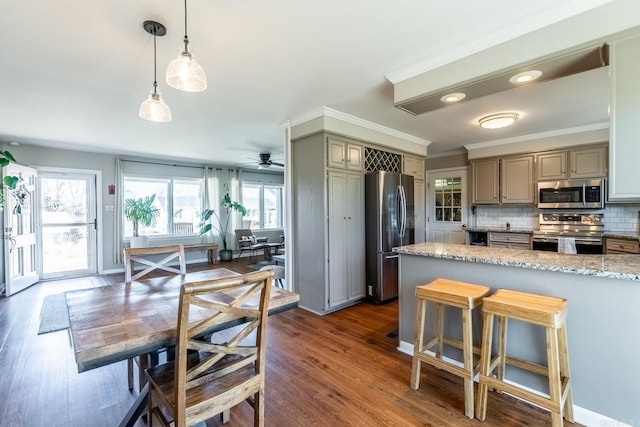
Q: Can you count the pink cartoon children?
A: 0